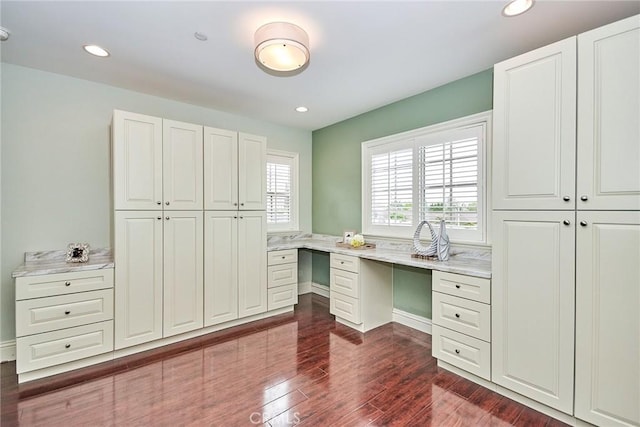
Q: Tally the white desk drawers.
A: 12